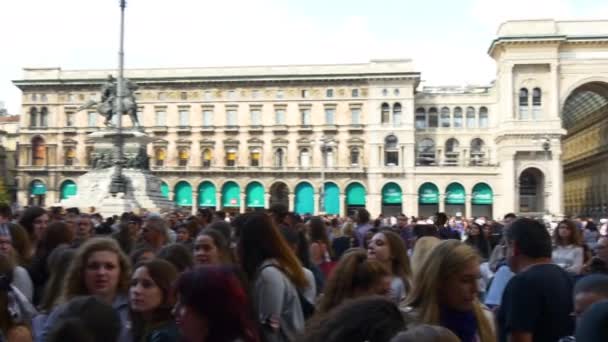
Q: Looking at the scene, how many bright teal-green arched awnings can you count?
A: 14